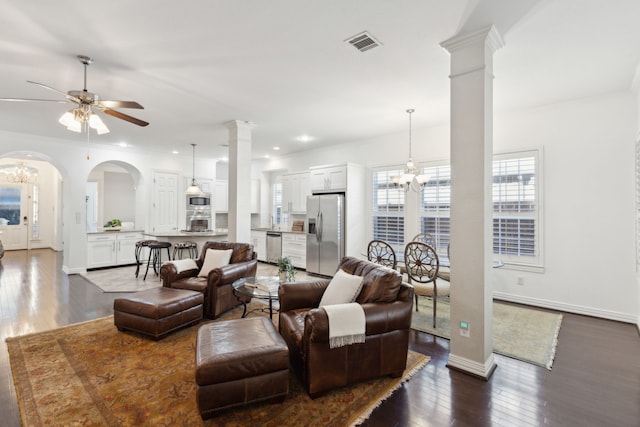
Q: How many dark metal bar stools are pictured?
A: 3